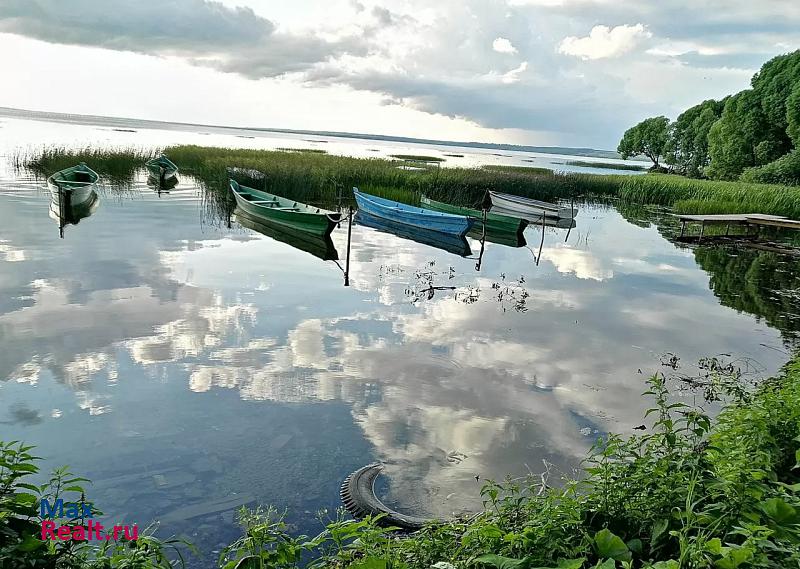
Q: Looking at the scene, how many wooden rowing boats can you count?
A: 6